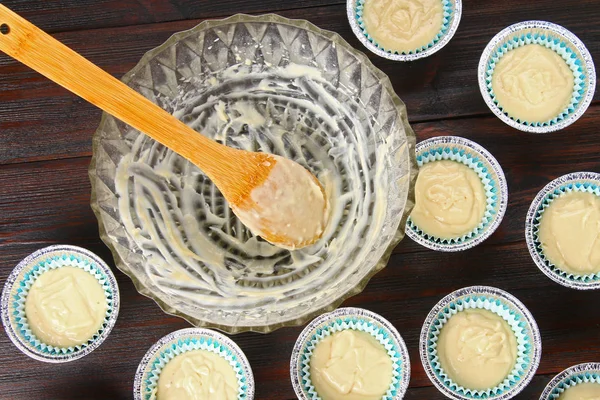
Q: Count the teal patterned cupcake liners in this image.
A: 9